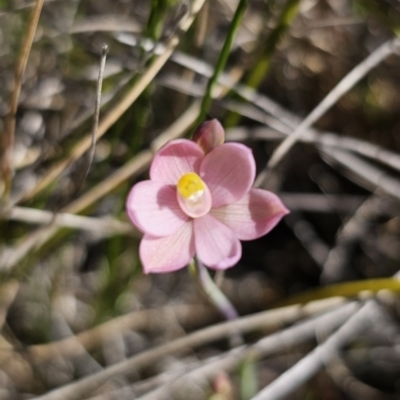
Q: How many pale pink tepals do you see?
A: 6